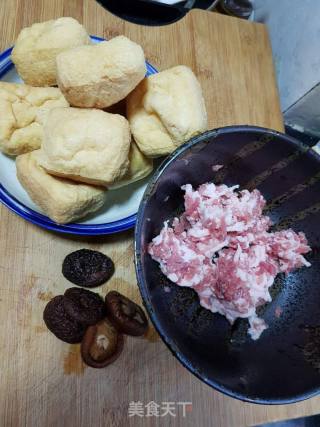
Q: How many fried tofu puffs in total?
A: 7